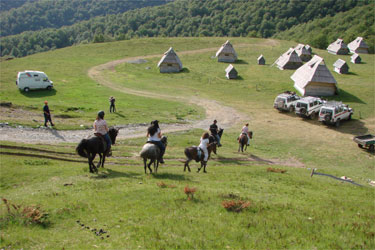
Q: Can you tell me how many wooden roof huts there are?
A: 12